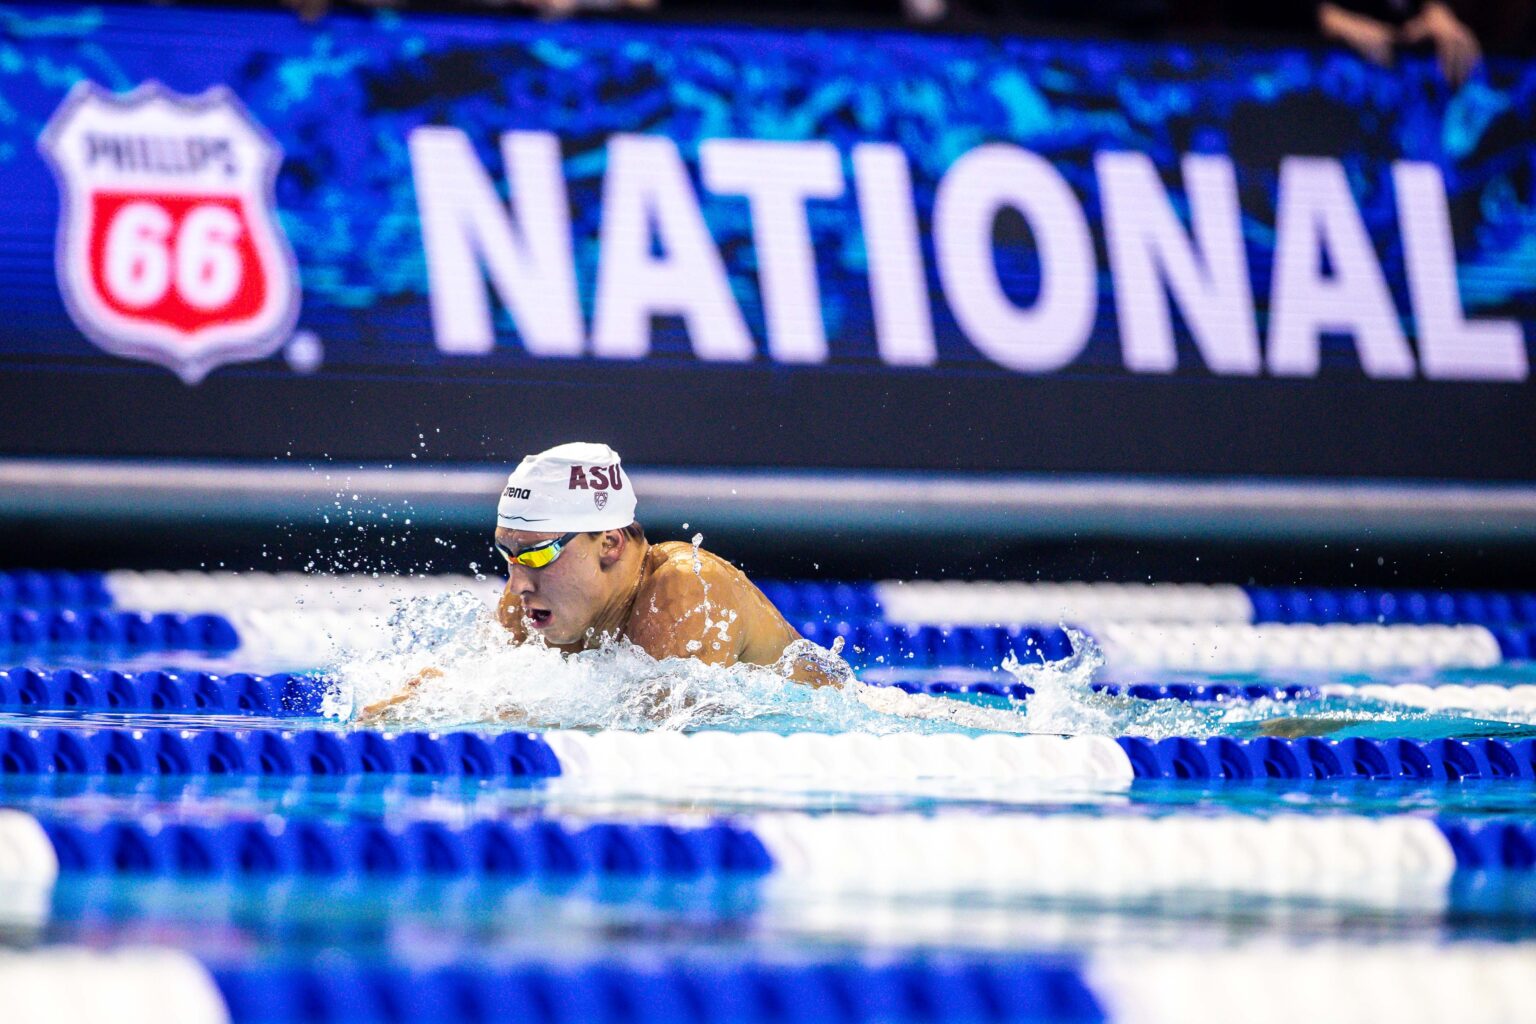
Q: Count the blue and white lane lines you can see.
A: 6